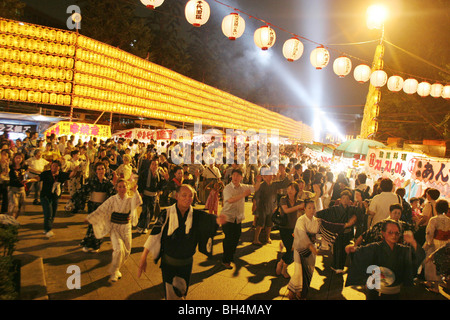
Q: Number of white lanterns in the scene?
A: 14